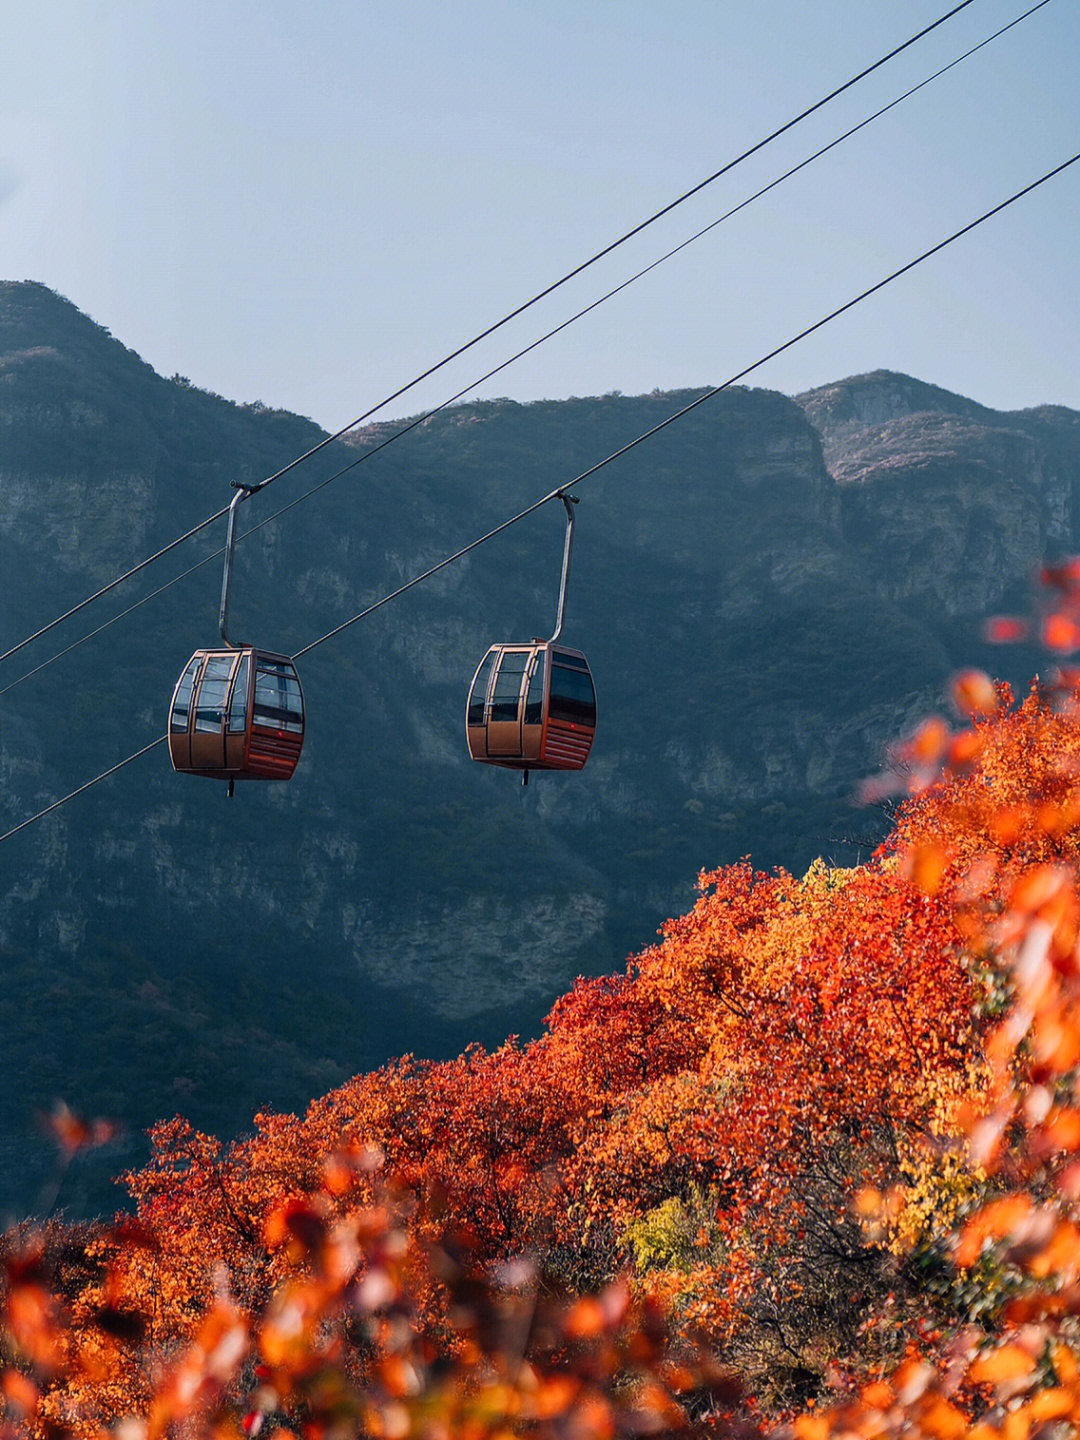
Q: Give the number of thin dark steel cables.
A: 3